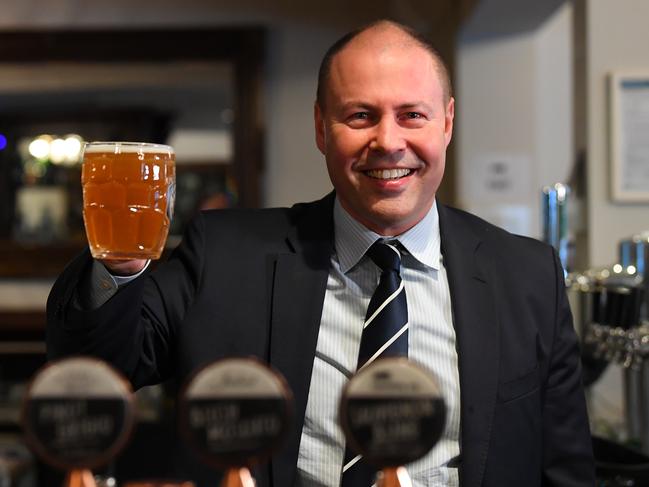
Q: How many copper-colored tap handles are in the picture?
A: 3